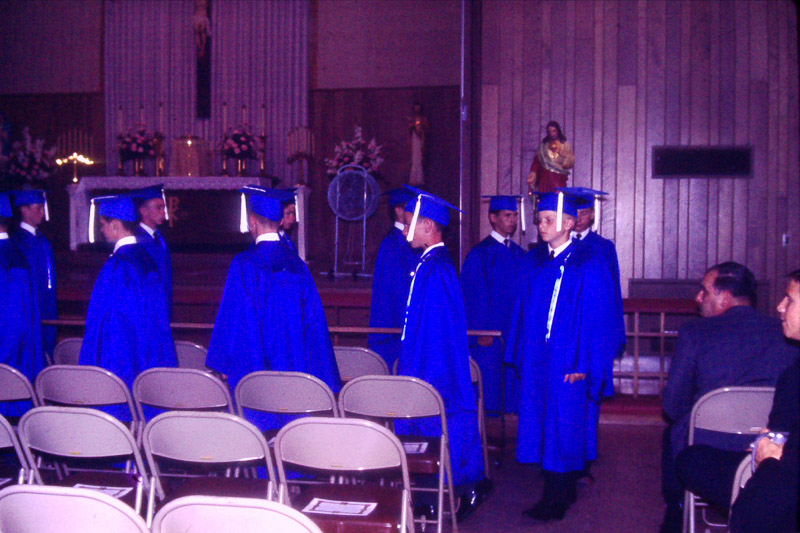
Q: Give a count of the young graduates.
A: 11